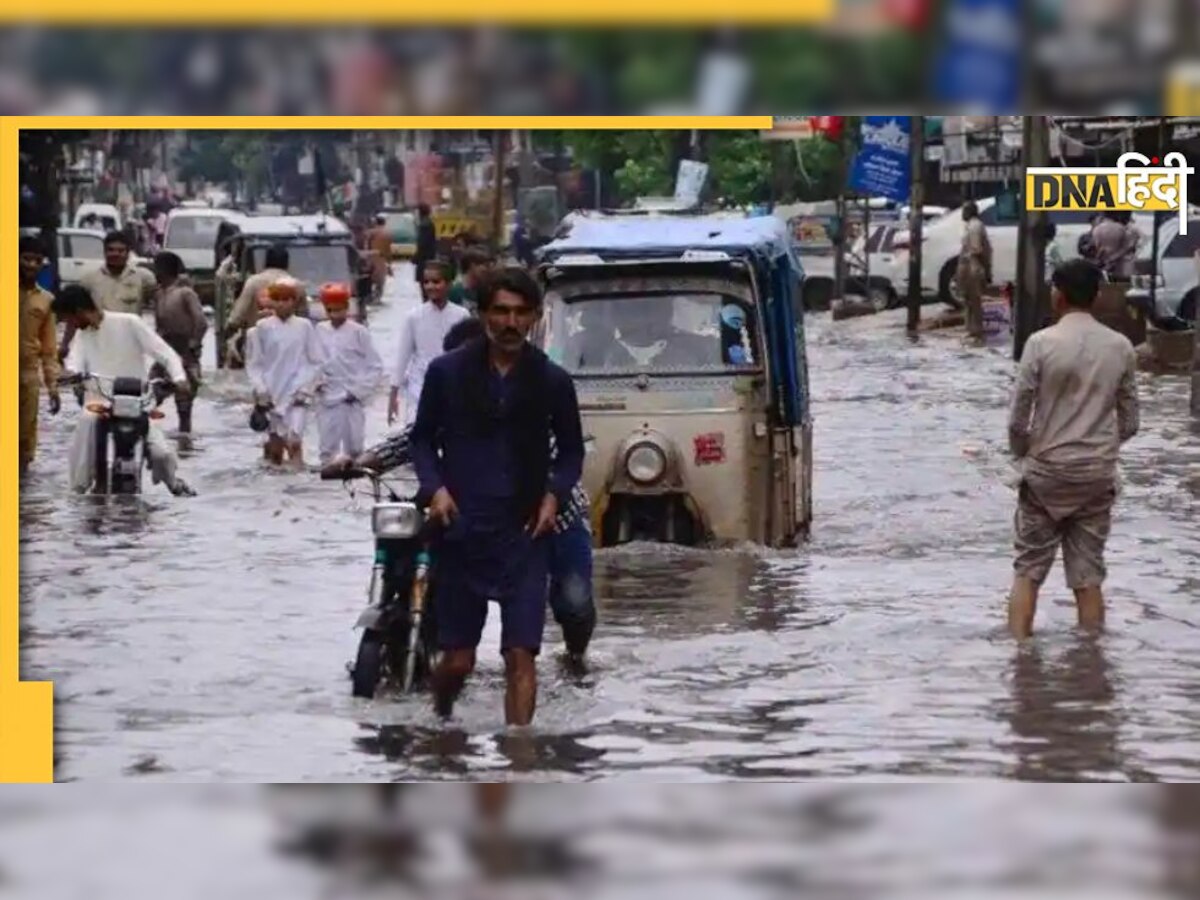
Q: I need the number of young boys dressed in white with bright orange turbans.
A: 2